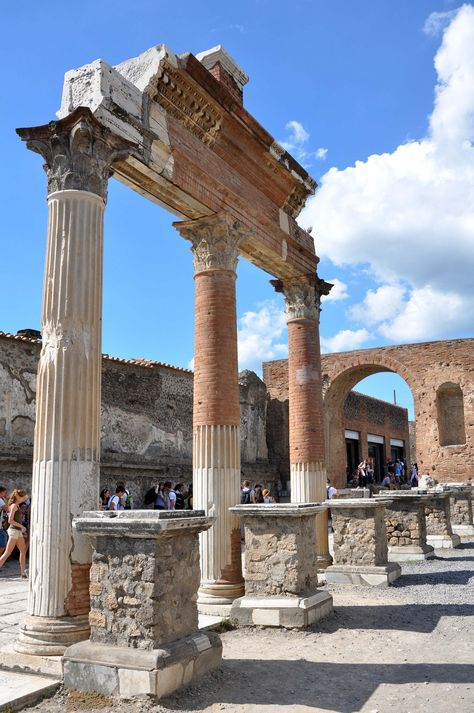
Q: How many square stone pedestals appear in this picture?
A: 6